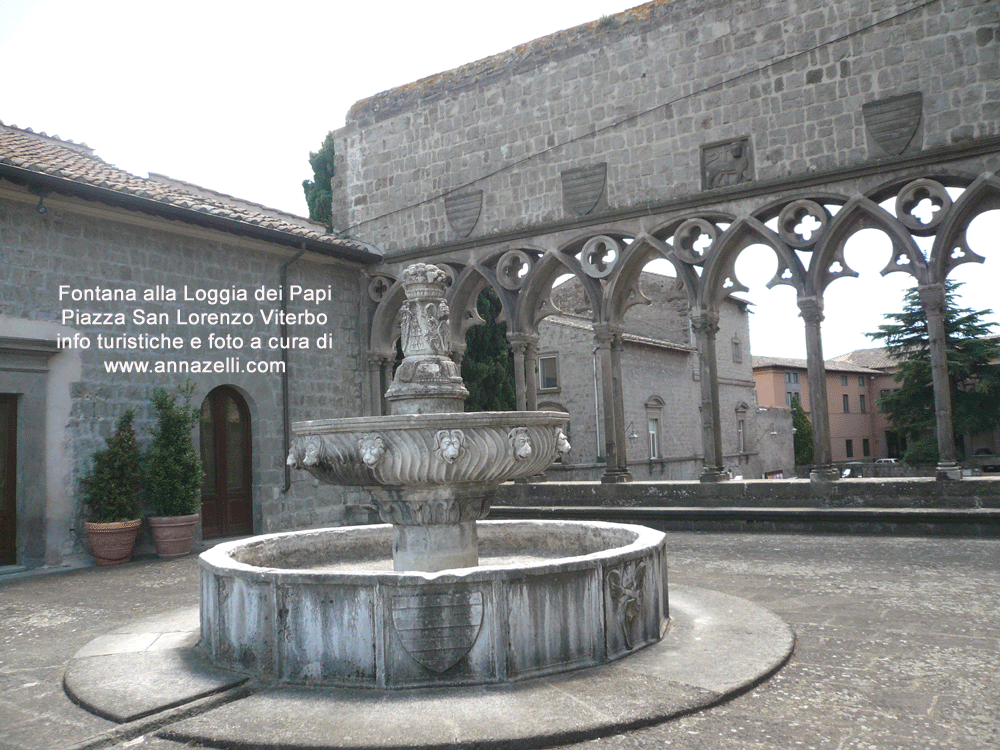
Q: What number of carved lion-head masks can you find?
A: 6